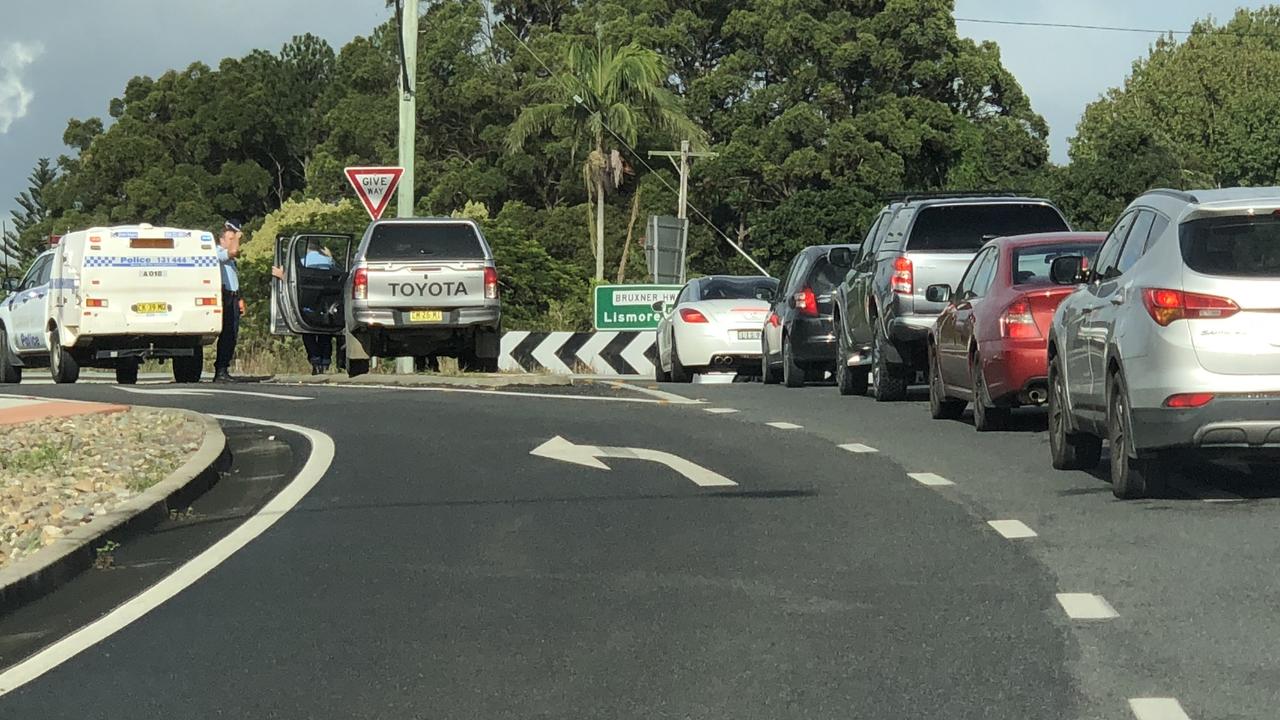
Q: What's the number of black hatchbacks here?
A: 1